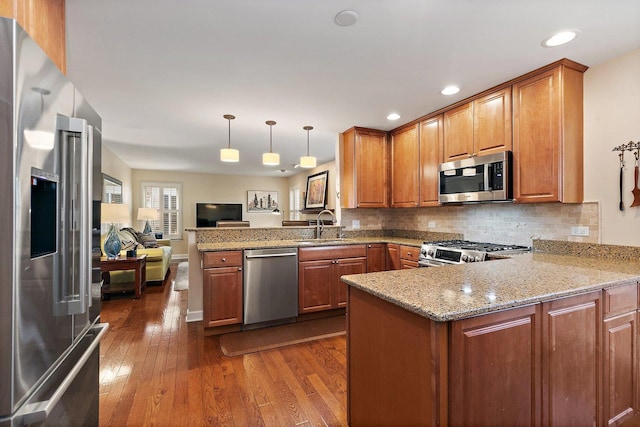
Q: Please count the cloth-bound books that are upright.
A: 0